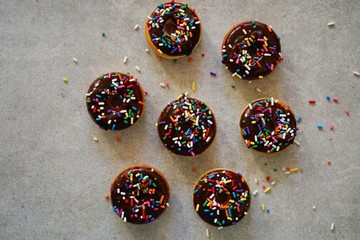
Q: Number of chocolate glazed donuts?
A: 7